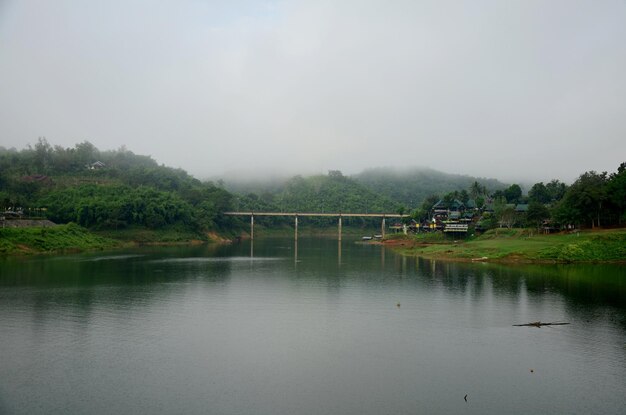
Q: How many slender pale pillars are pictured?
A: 4